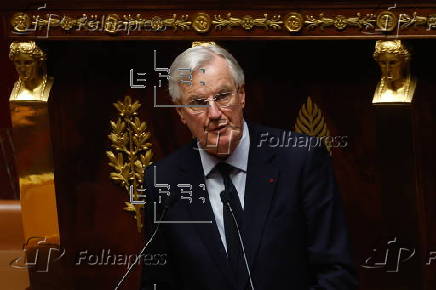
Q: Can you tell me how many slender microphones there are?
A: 2